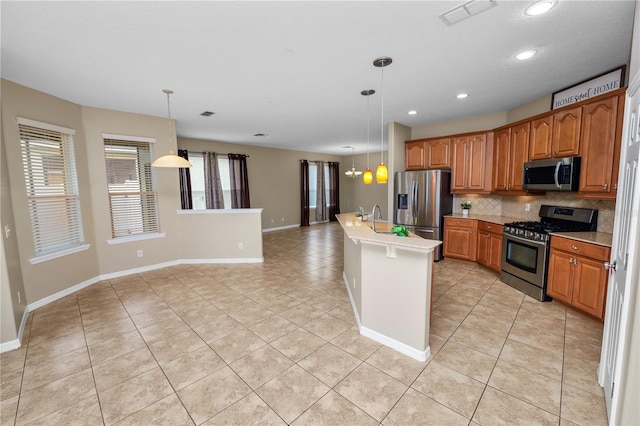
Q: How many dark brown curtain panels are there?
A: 4